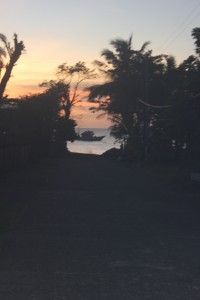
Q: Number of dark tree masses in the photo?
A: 2